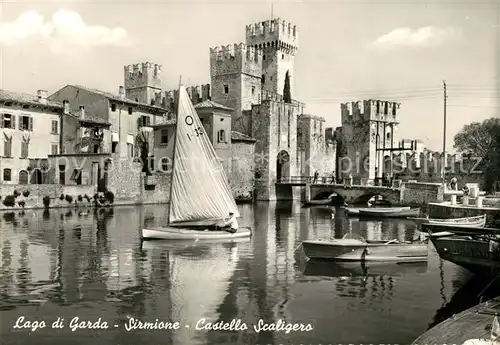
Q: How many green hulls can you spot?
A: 0